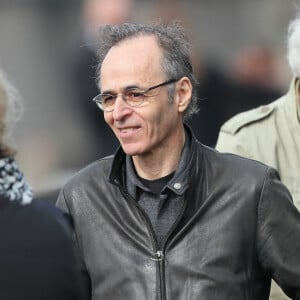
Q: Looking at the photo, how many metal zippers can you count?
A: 1